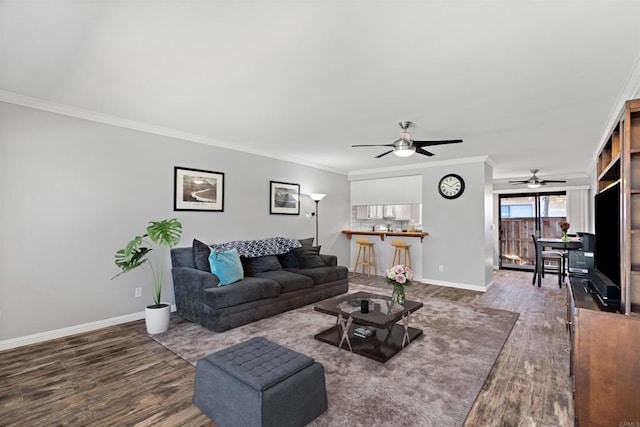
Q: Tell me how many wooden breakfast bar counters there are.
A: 1